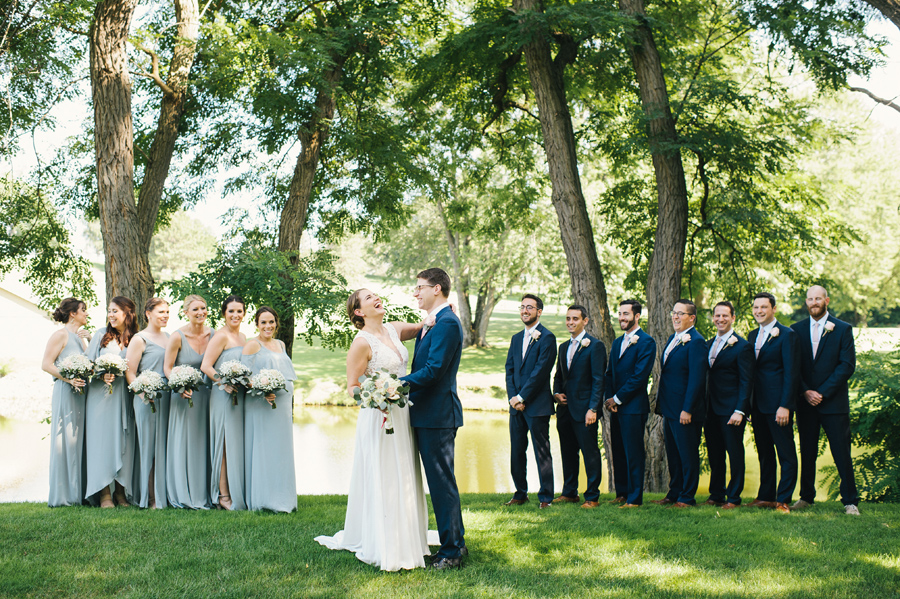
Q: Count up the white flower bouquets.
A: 7